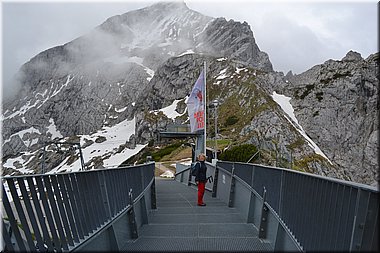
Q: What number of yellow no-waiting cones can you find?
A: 0